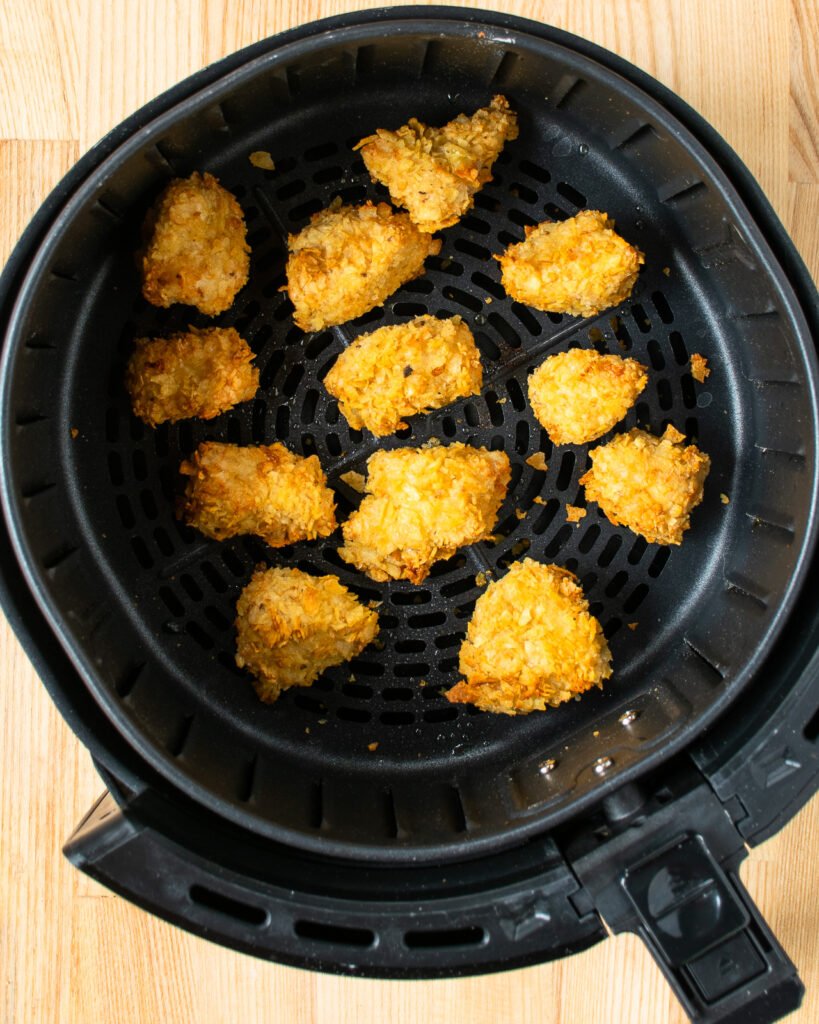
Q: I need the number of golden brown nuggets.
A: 12